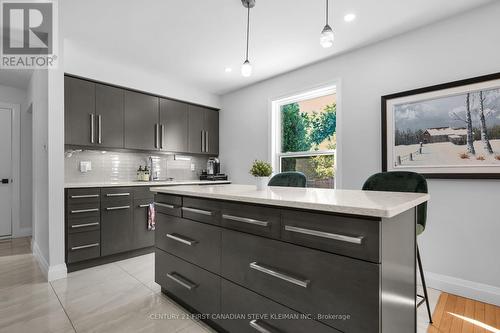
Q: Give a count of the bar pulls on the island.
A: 8